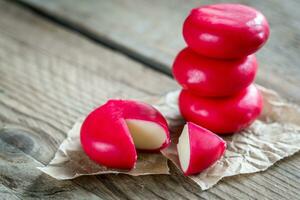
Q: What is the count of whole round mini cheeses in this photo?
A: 3